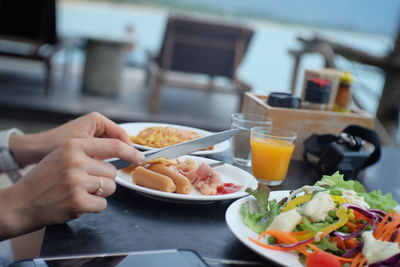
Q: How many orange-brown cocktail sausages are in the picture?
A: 2